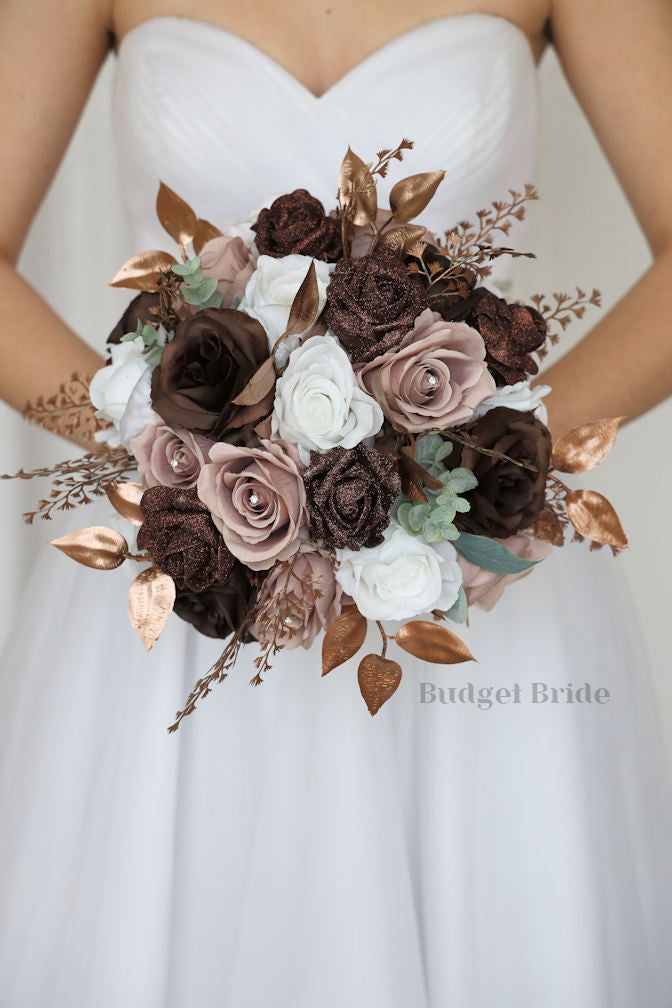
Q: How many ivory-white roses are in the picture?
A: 5